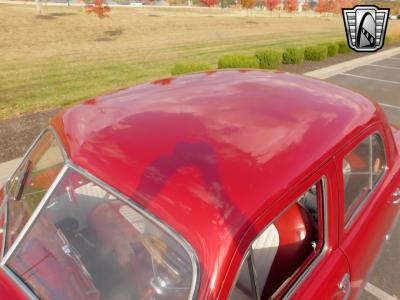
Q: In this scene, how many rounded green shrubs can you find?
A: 7